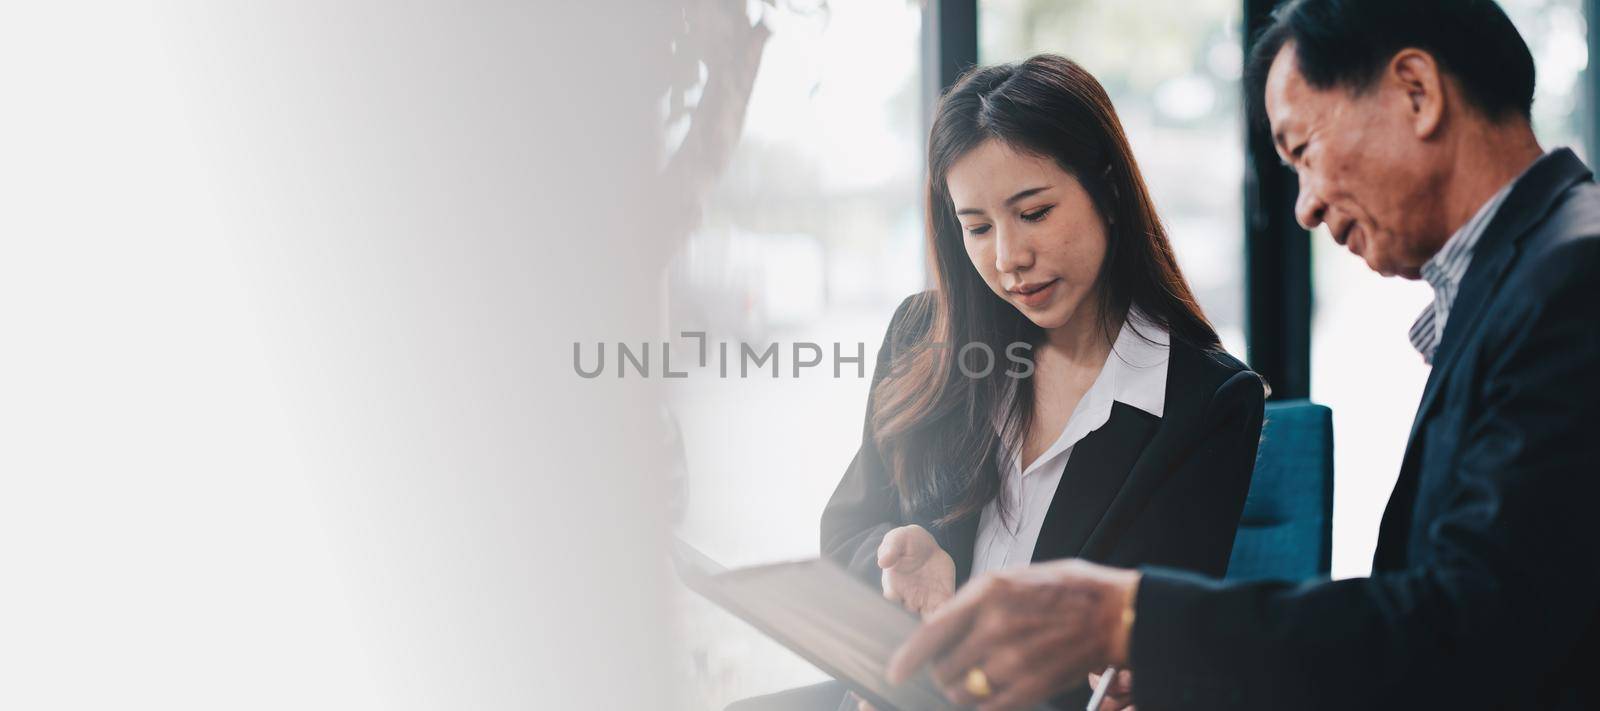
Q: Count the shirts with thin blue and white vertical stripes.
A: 1